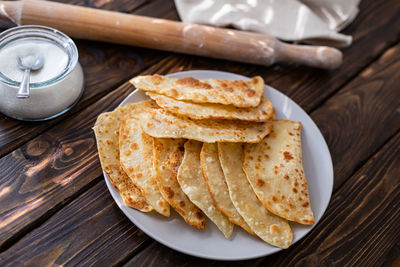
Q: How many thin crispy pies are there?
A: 10